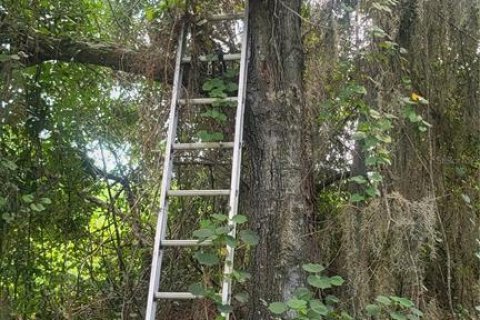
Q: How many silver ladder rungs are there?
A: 7